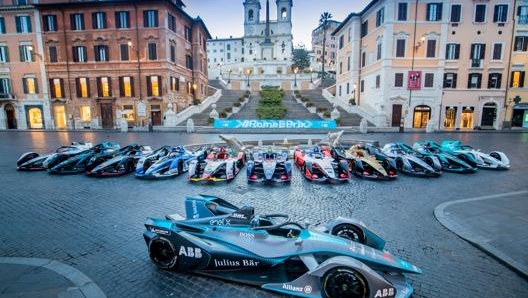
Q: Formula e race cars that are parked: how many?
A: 12